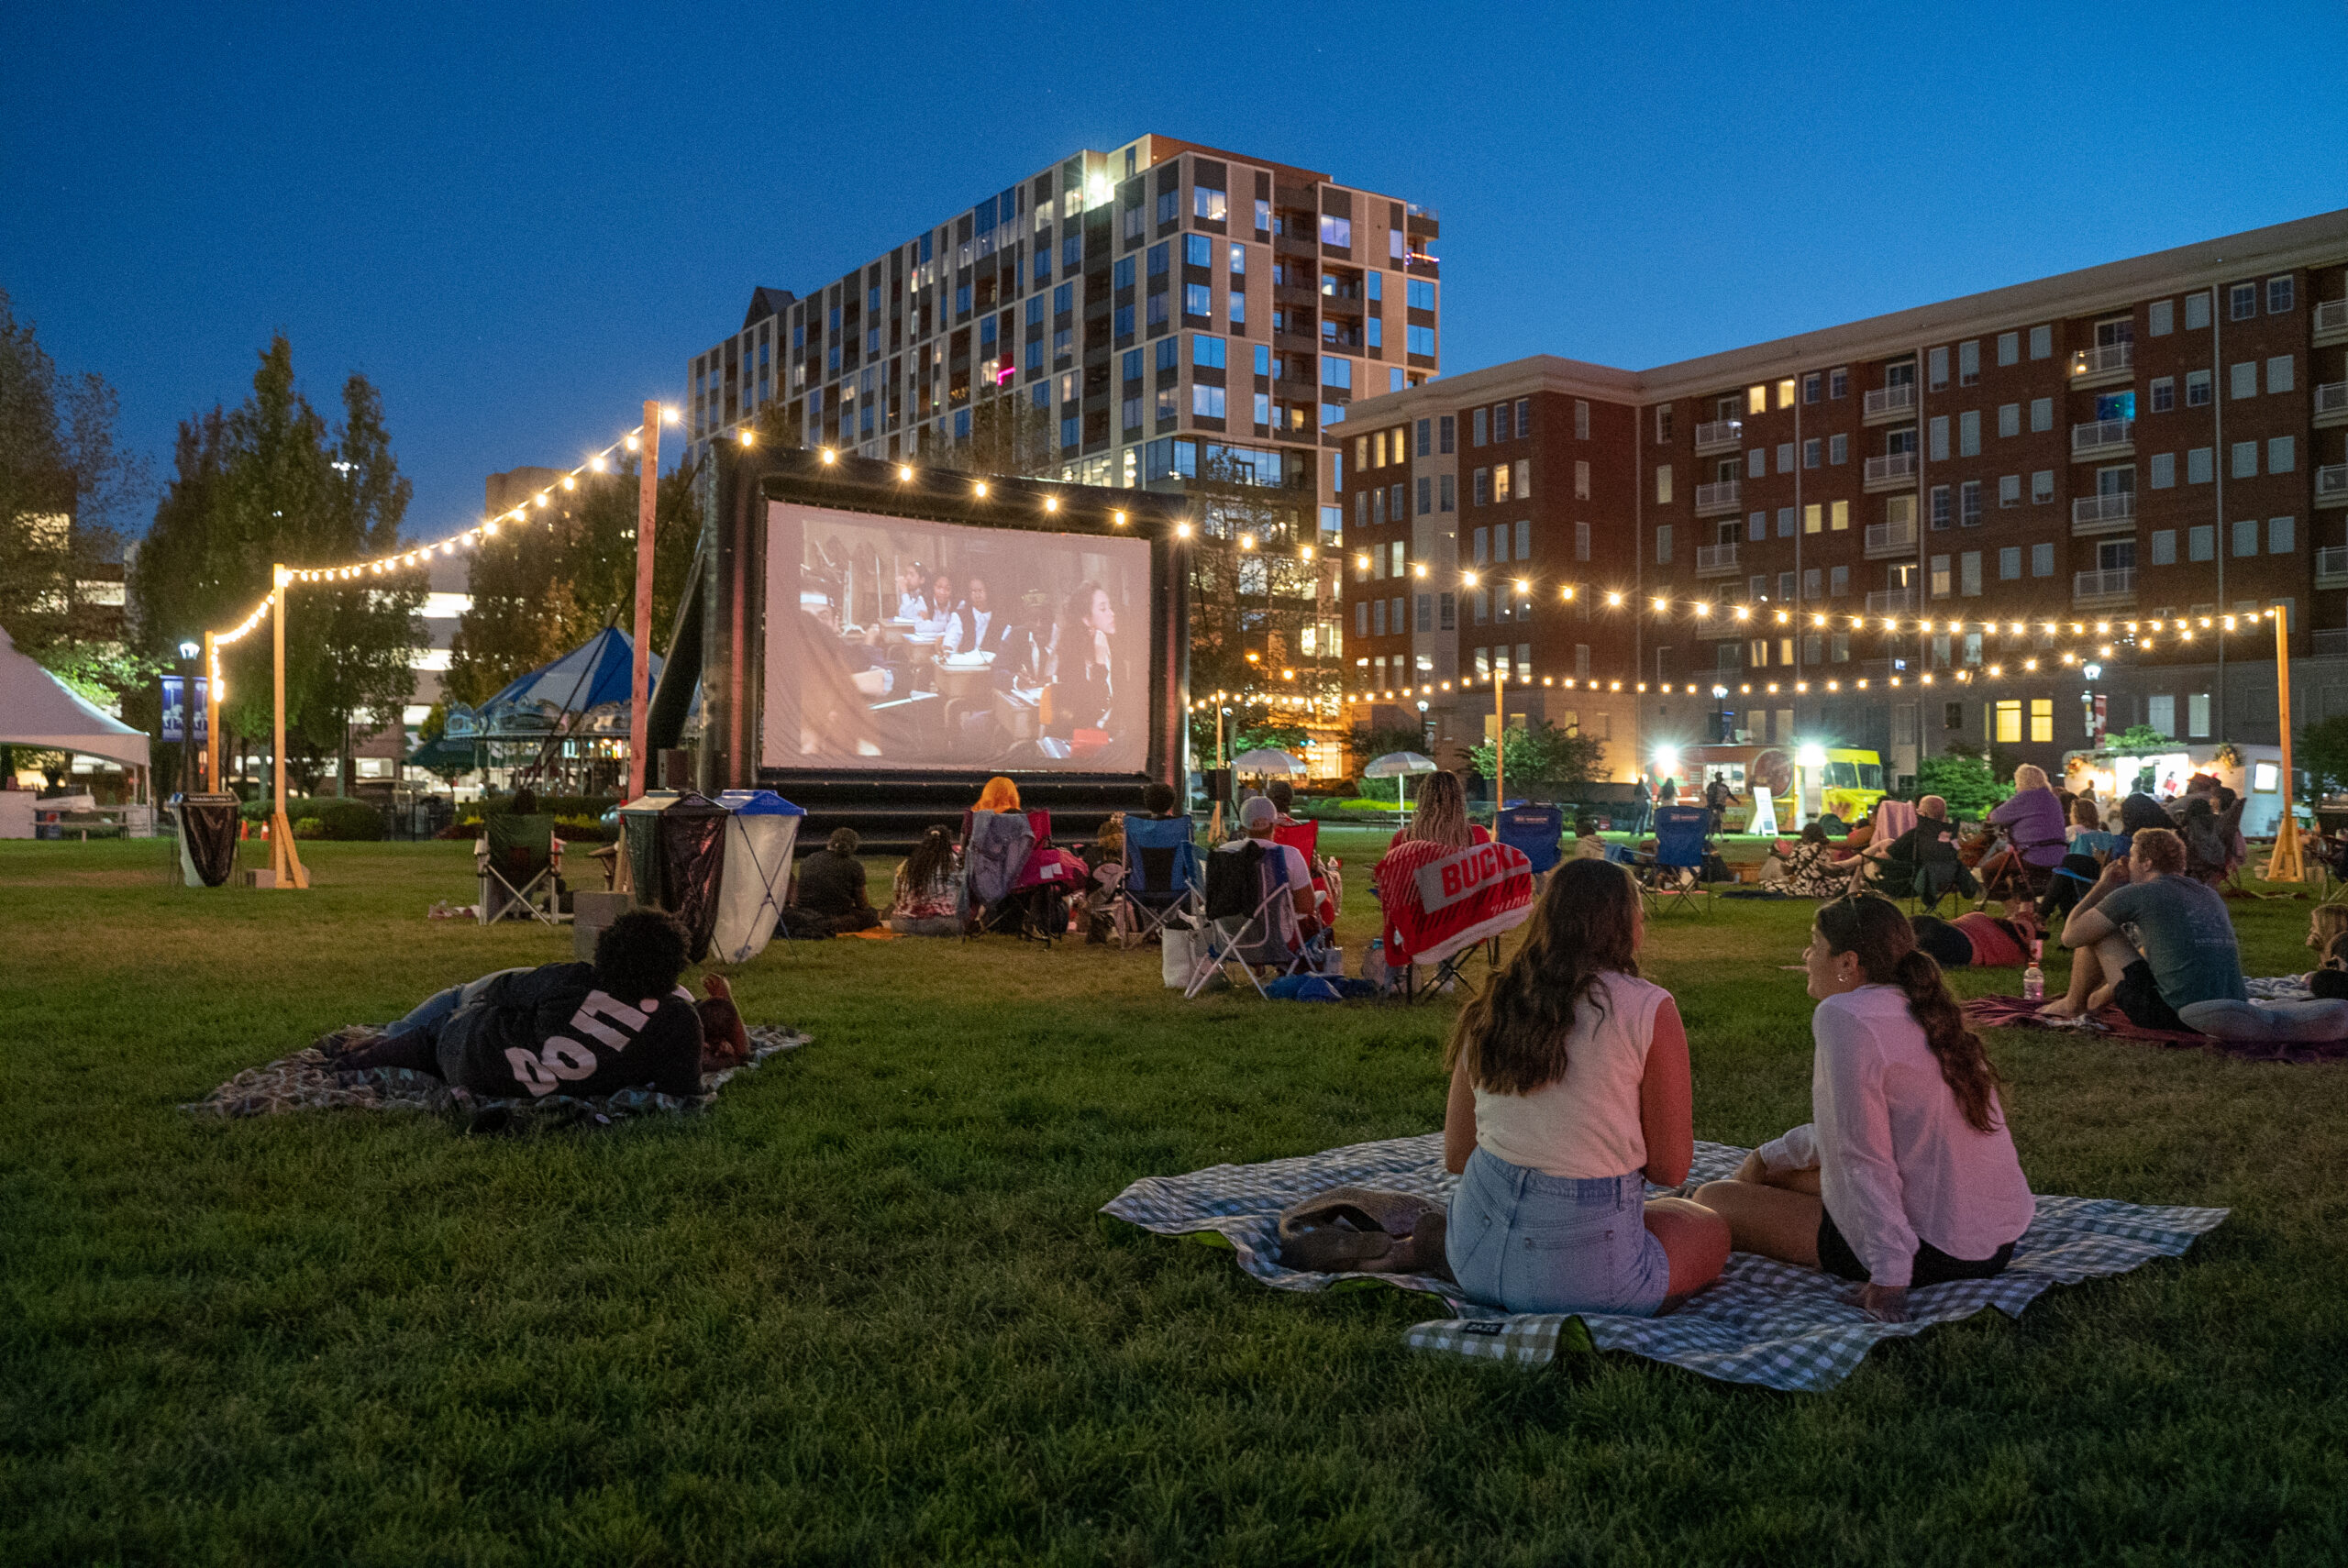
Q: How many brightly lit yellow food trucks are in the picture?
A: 1